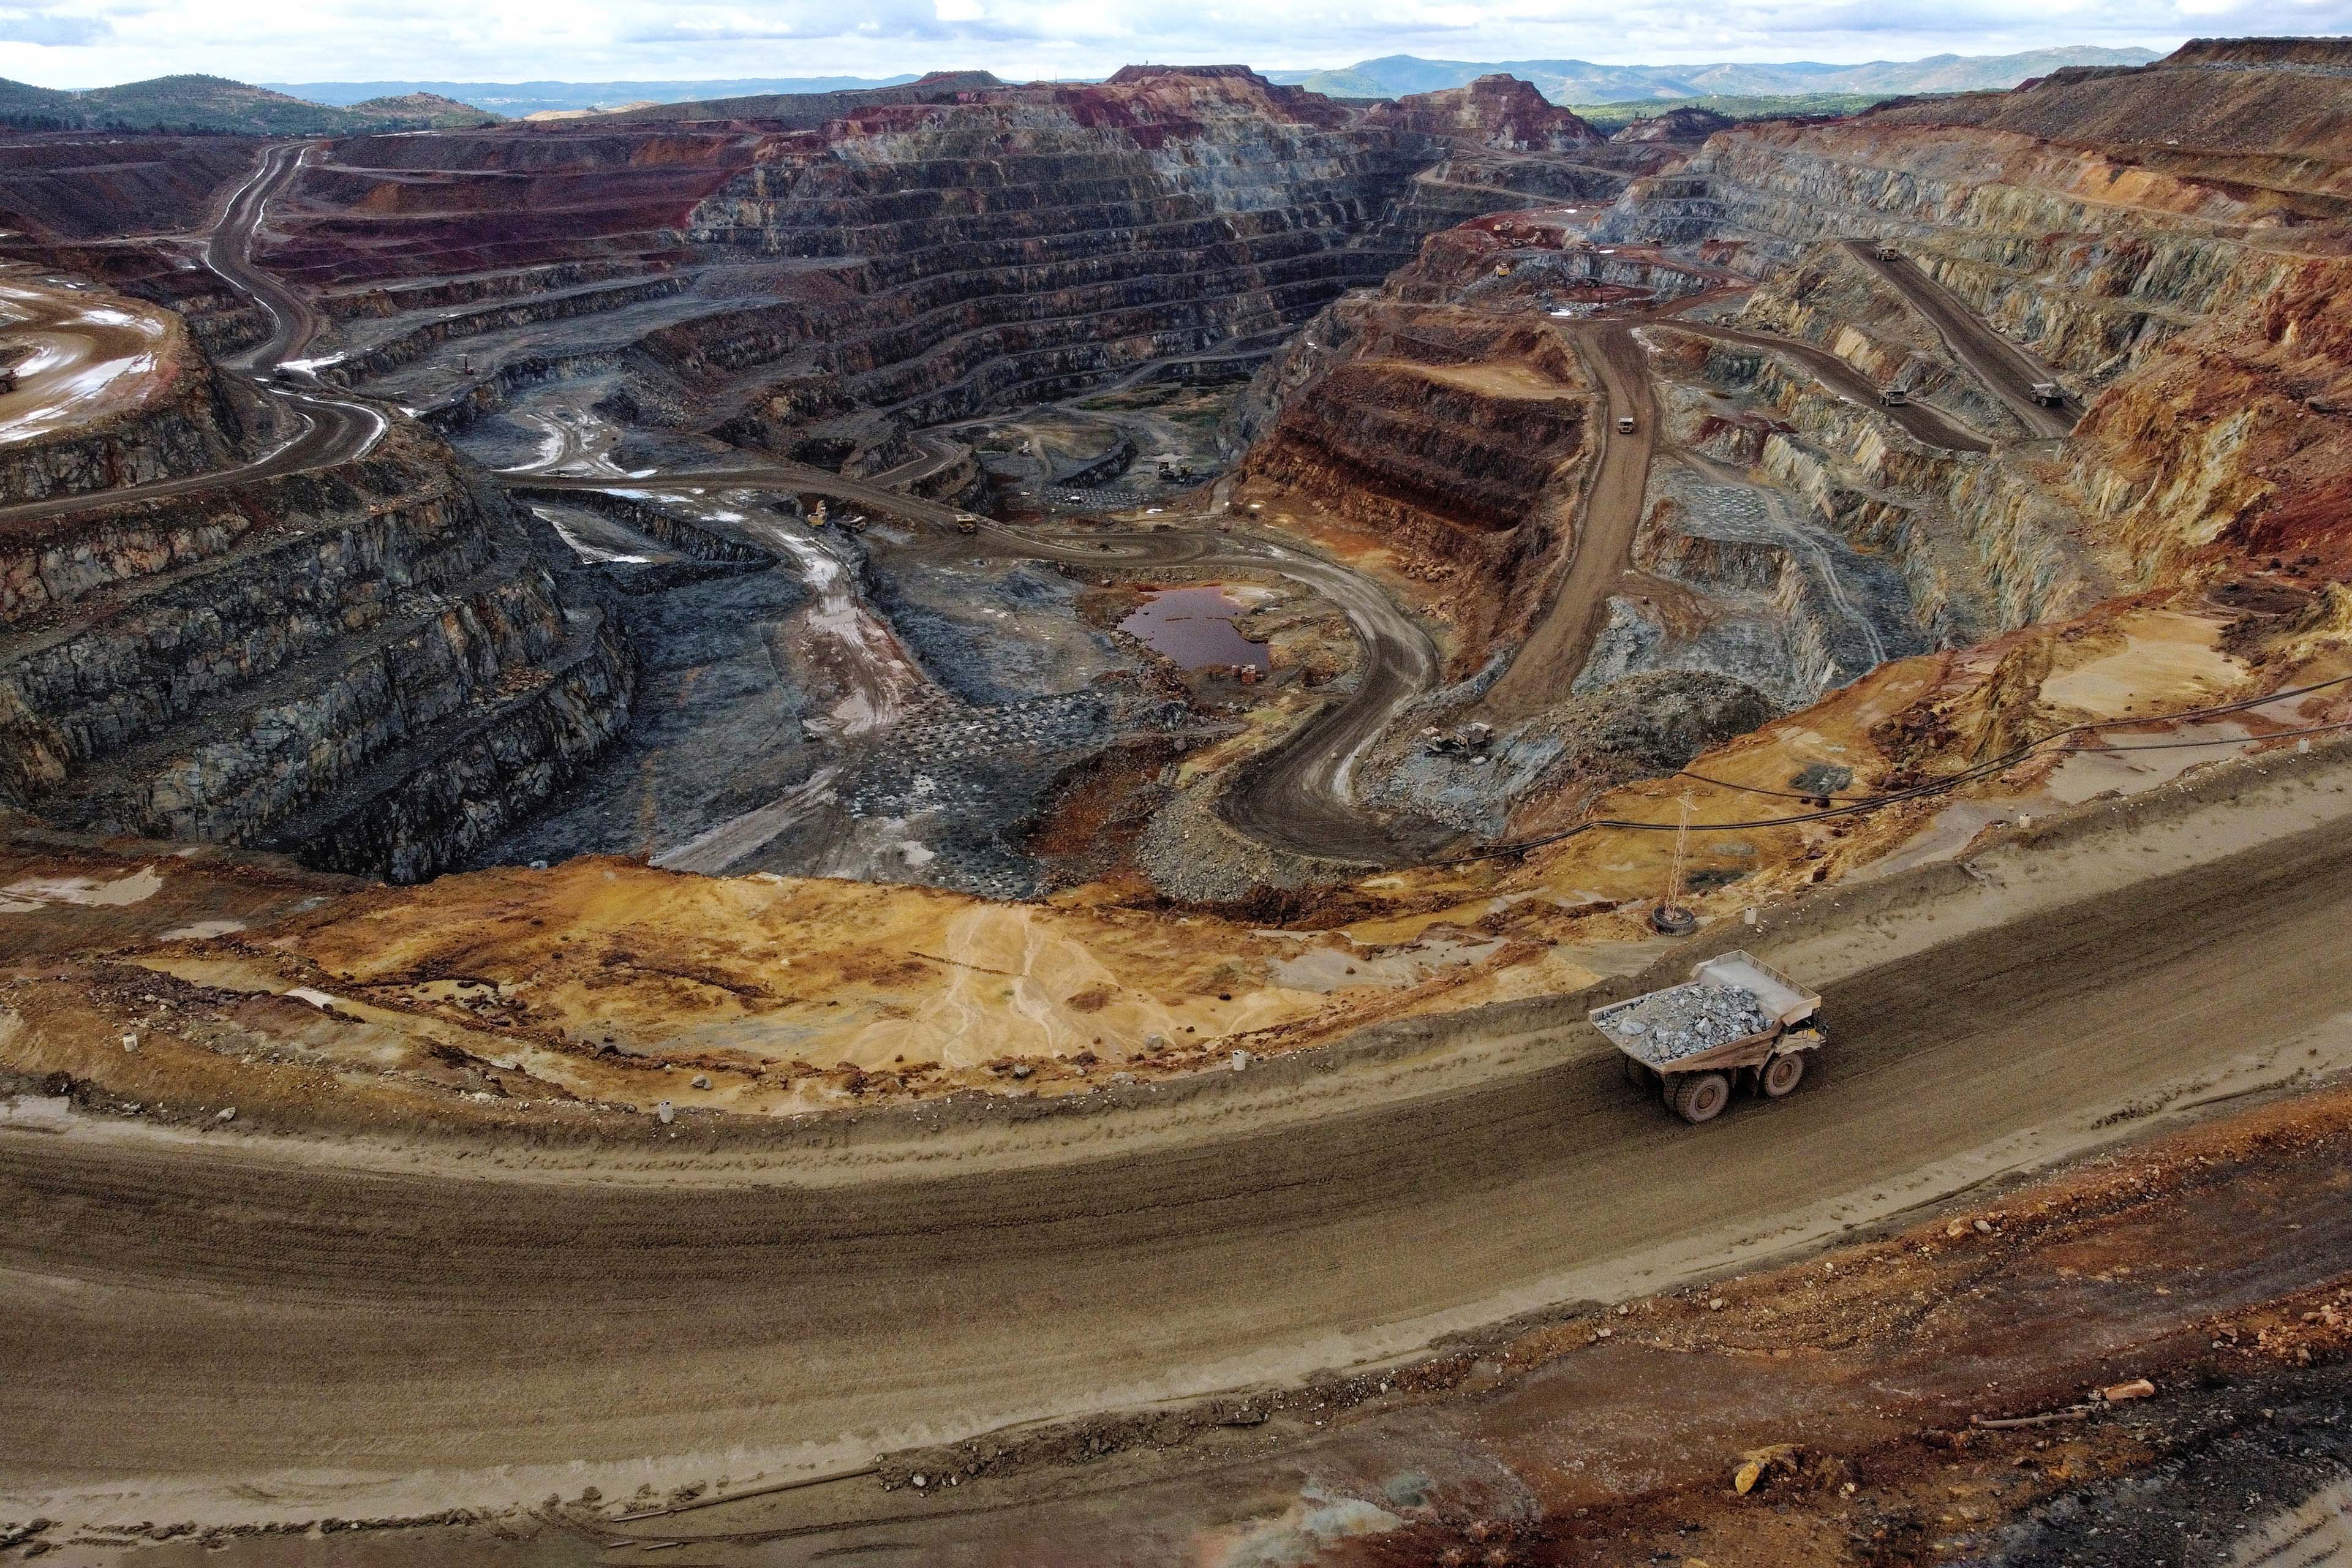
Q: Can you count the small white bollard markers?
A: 6